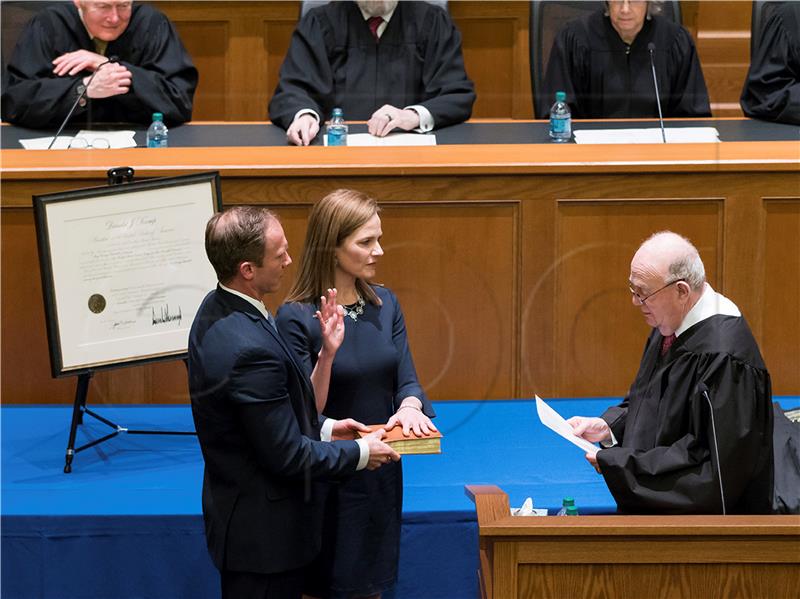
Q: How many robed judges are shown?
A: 5